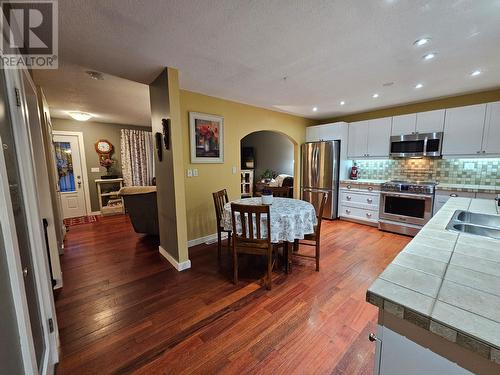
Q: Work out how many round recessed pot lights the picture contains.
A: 7